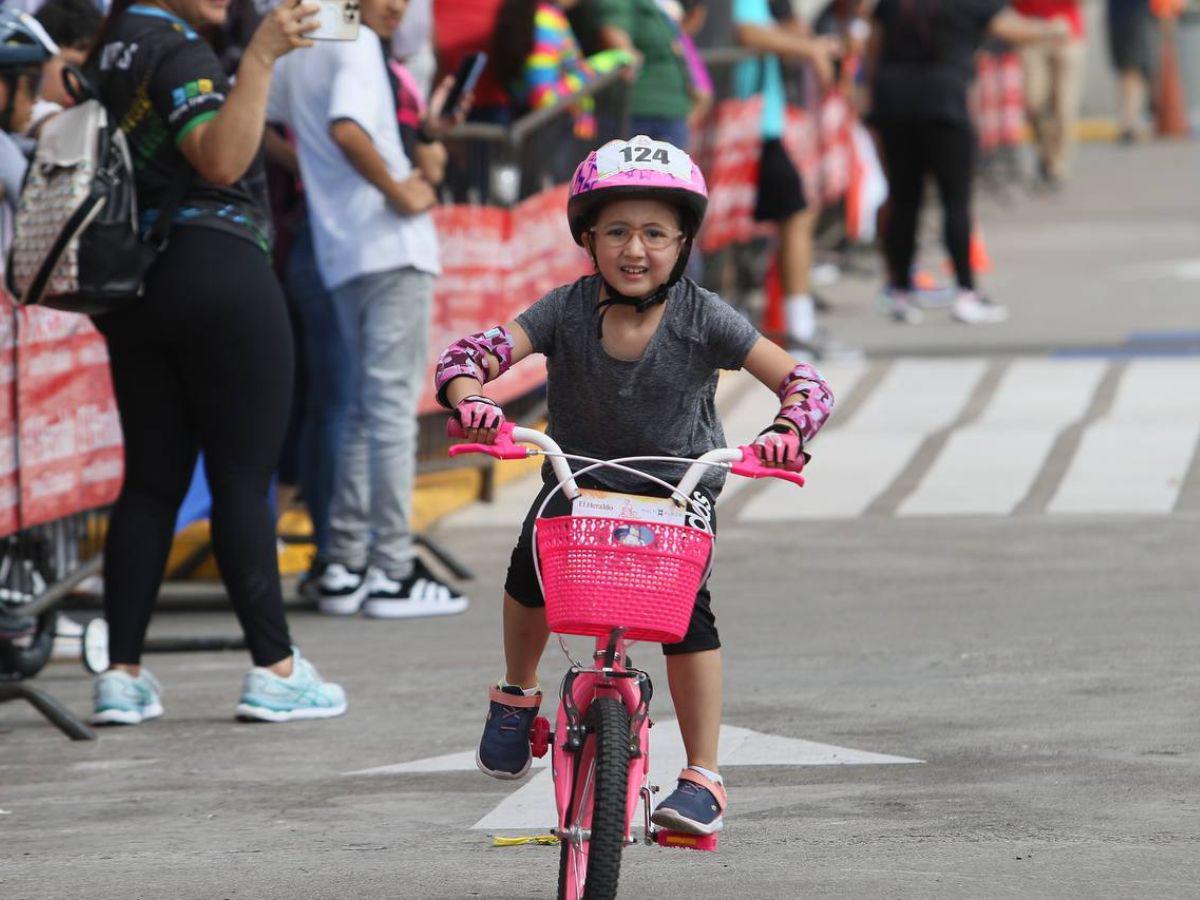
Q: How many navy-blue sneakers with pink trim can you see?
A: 2